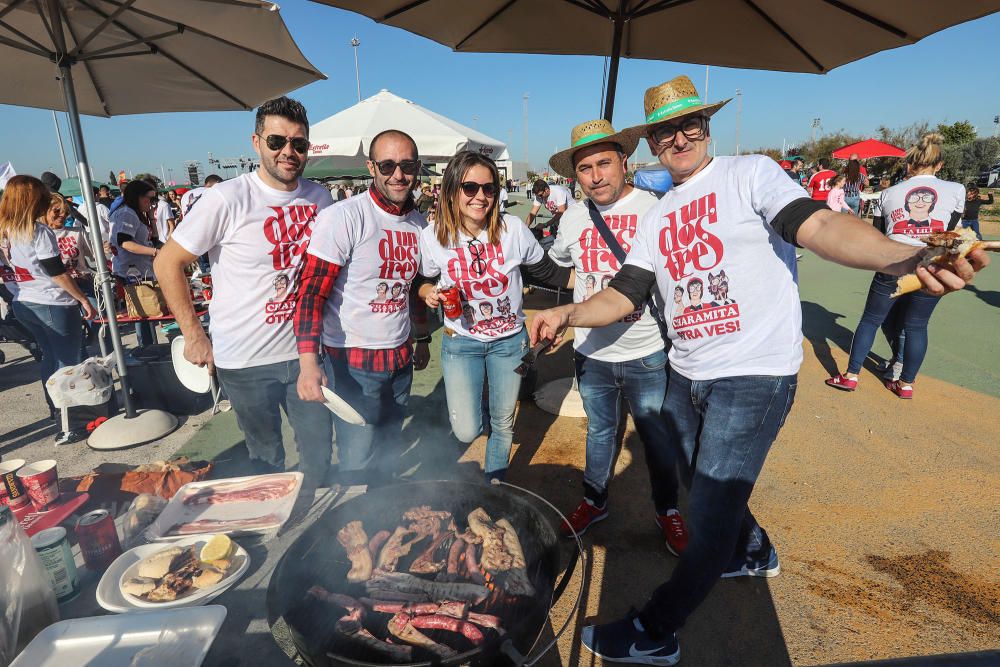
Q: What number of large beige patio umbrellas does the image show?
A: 2